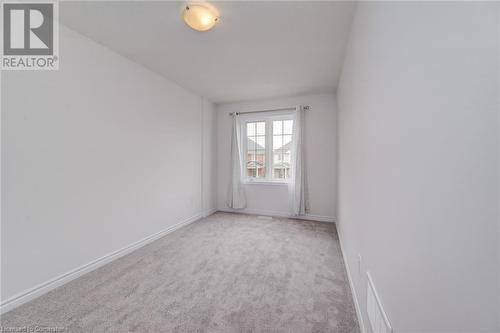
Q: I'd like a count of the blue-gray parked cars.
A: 0